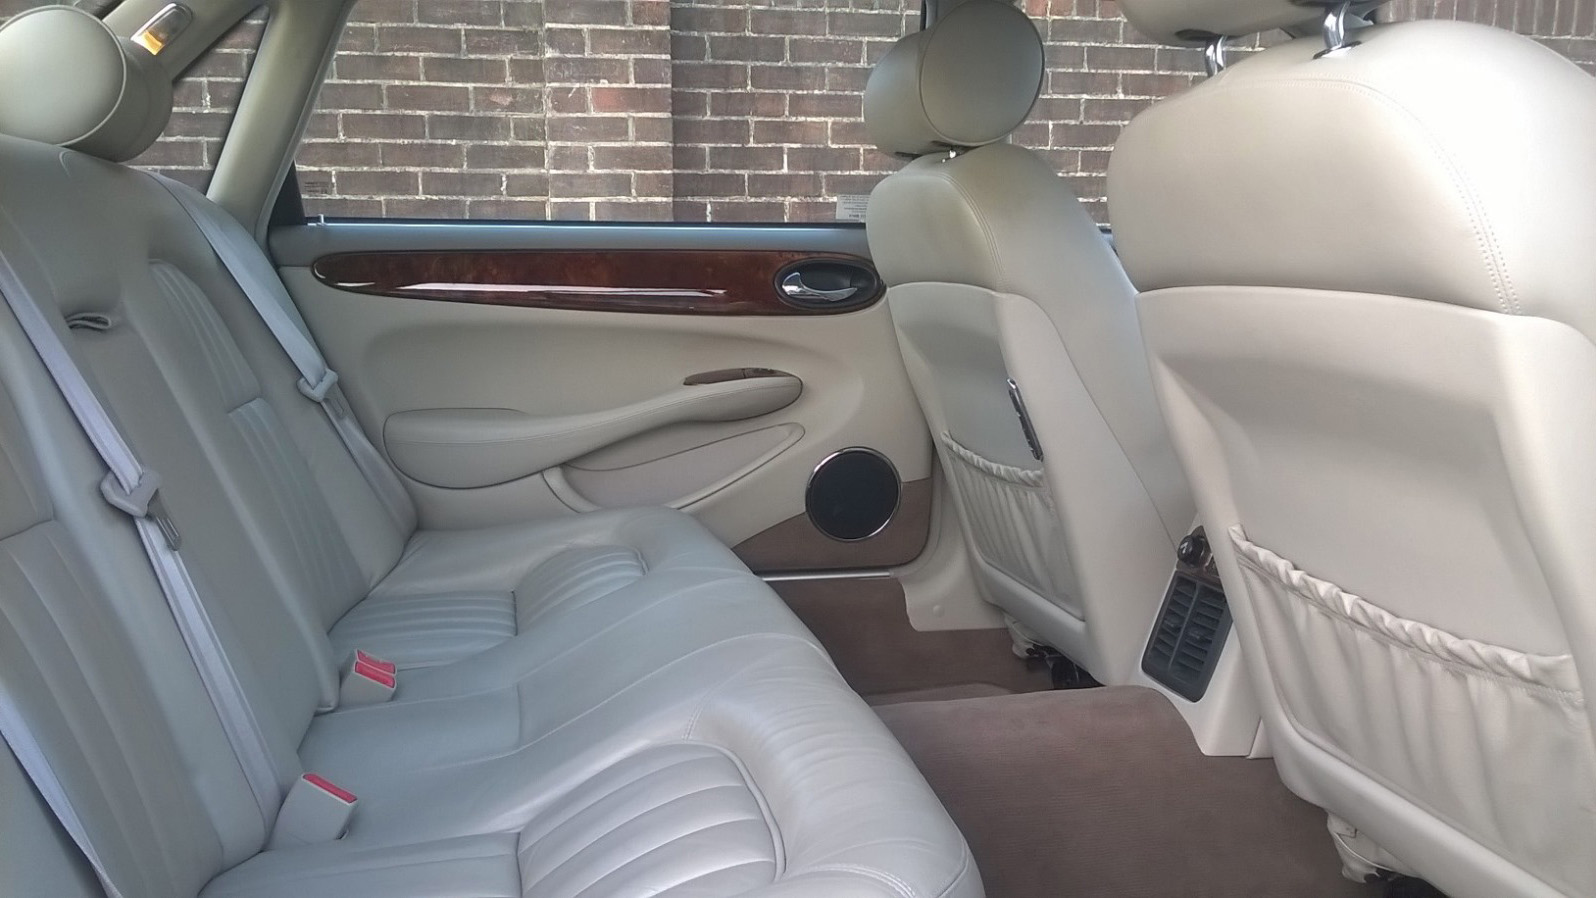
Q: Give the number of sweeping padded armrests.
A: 1